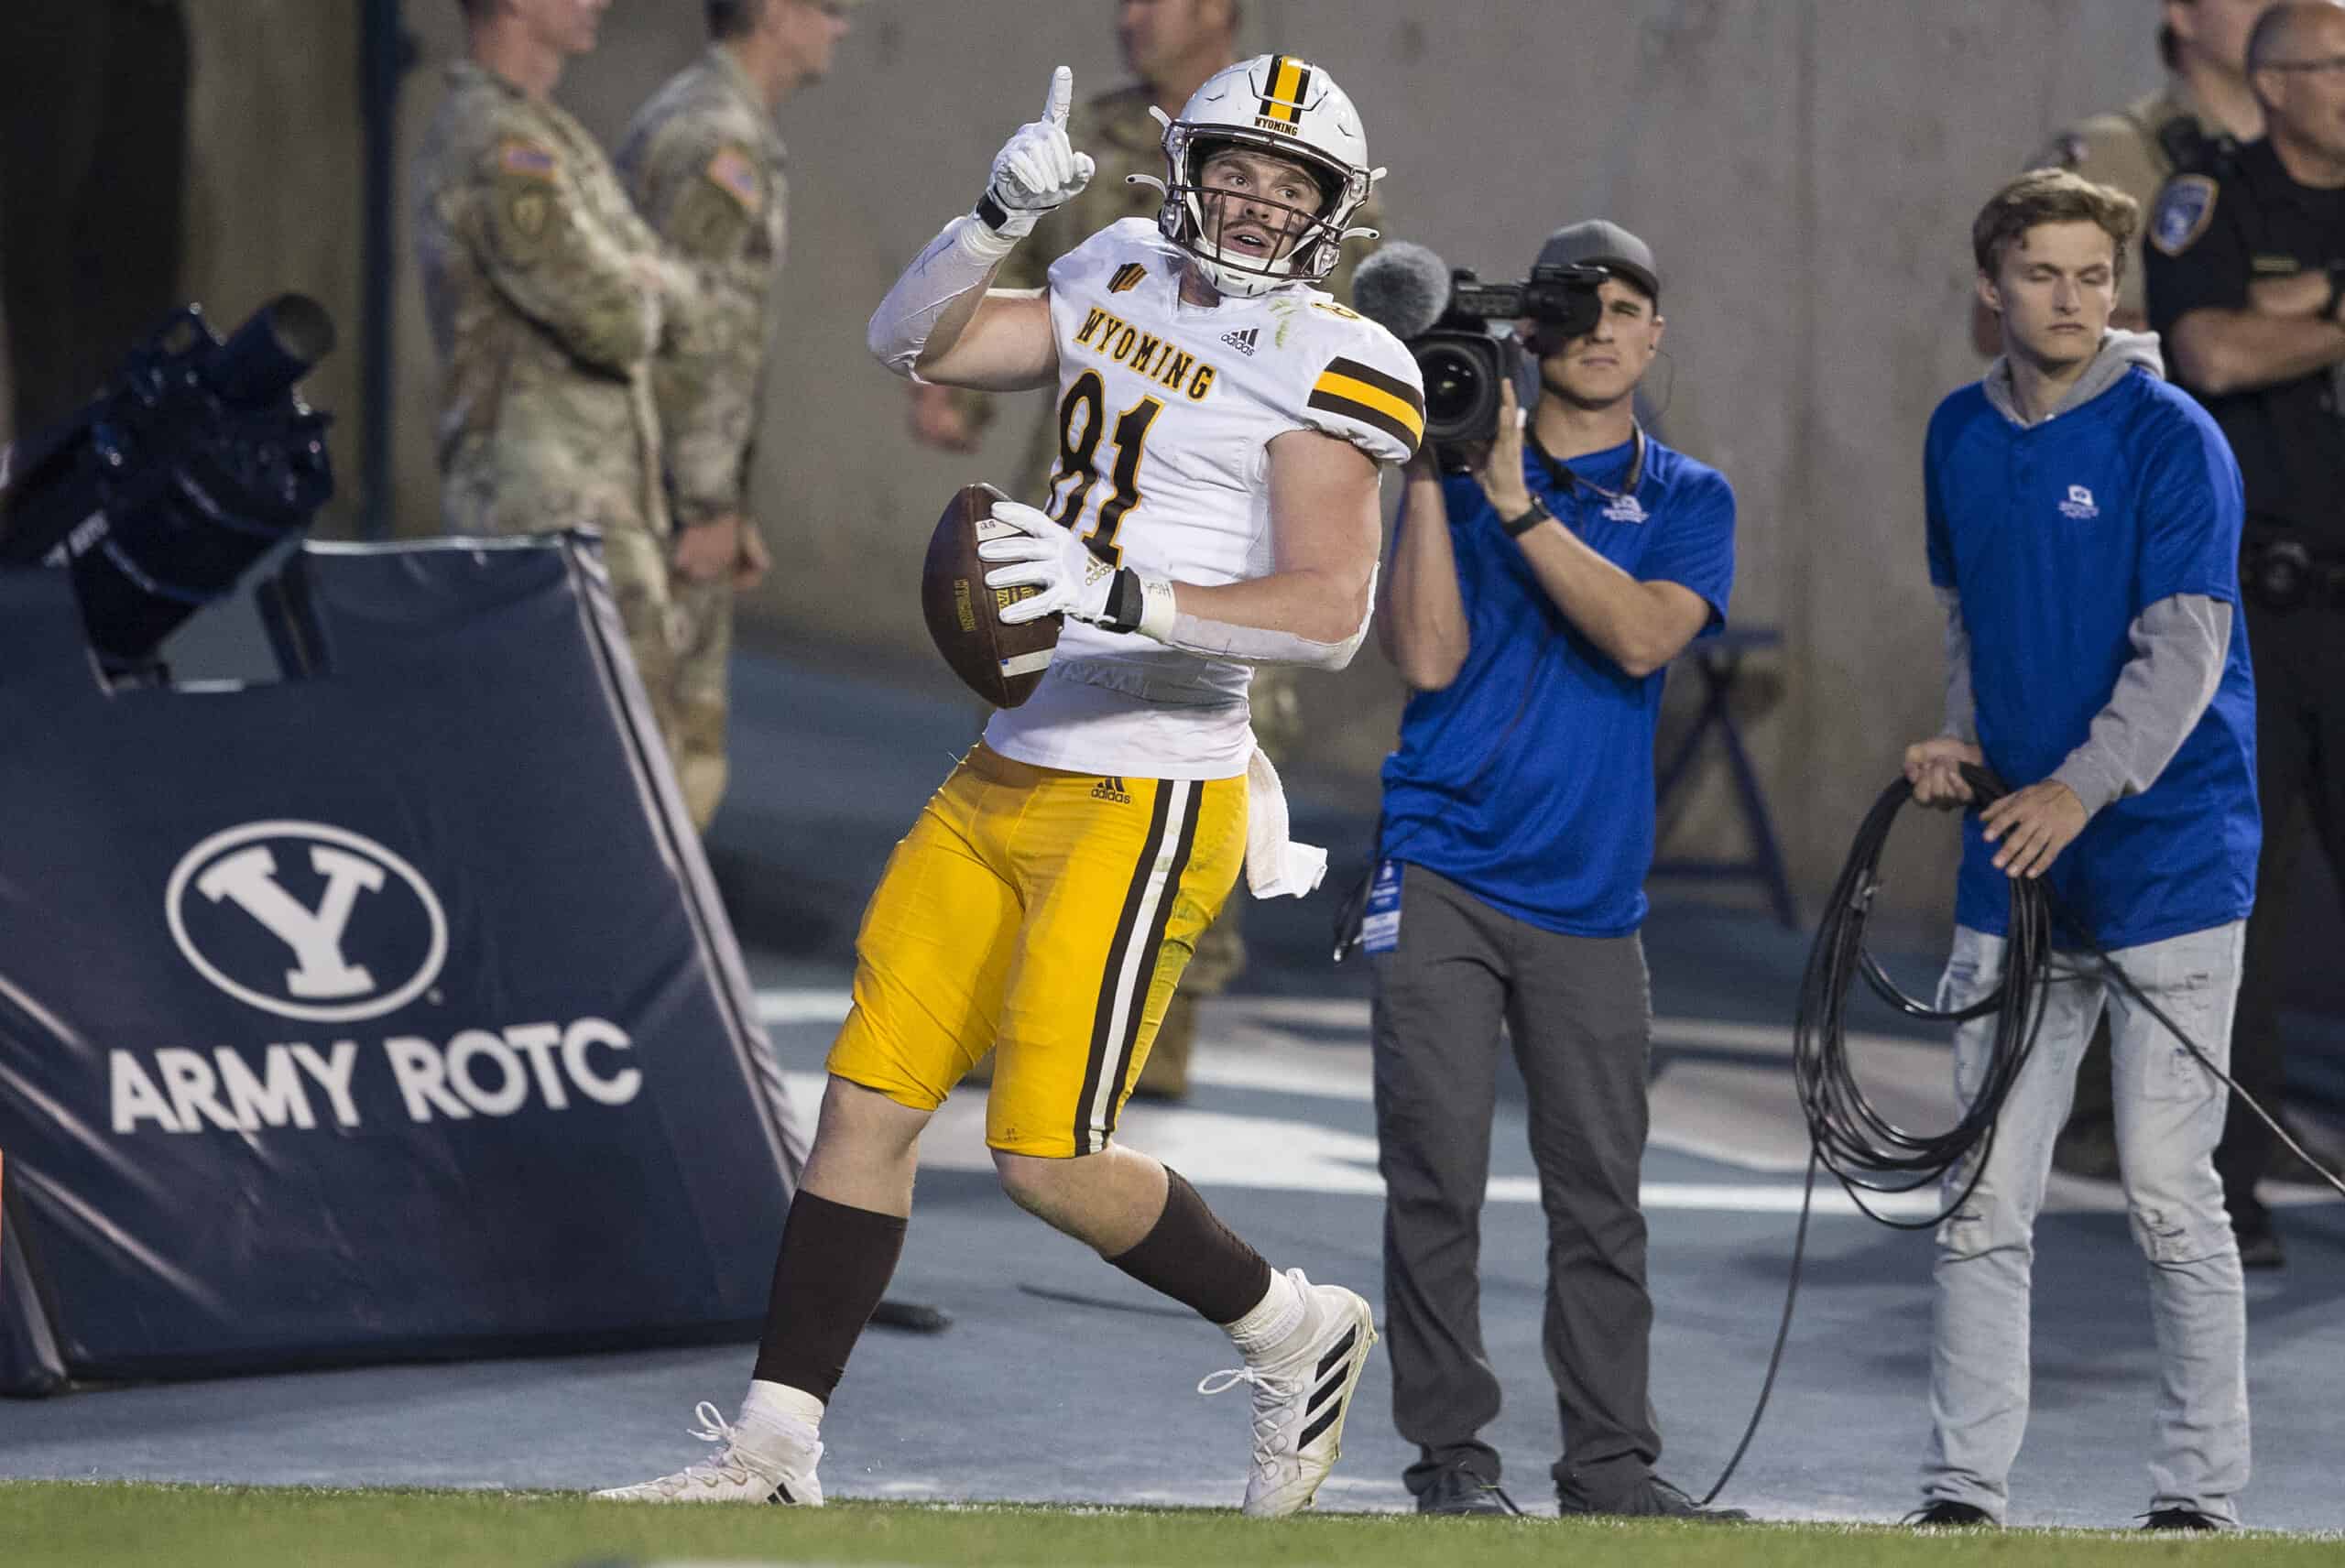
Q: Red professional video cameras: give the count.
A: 0